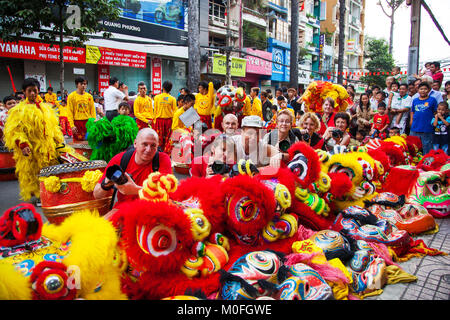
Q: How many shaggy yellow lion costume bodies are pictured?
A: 1